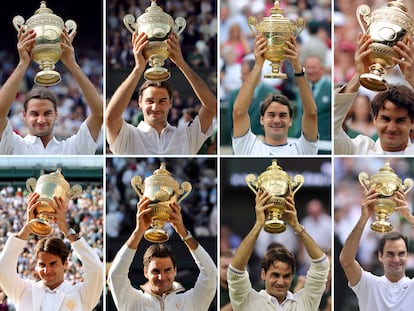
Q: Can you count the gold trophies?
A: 8